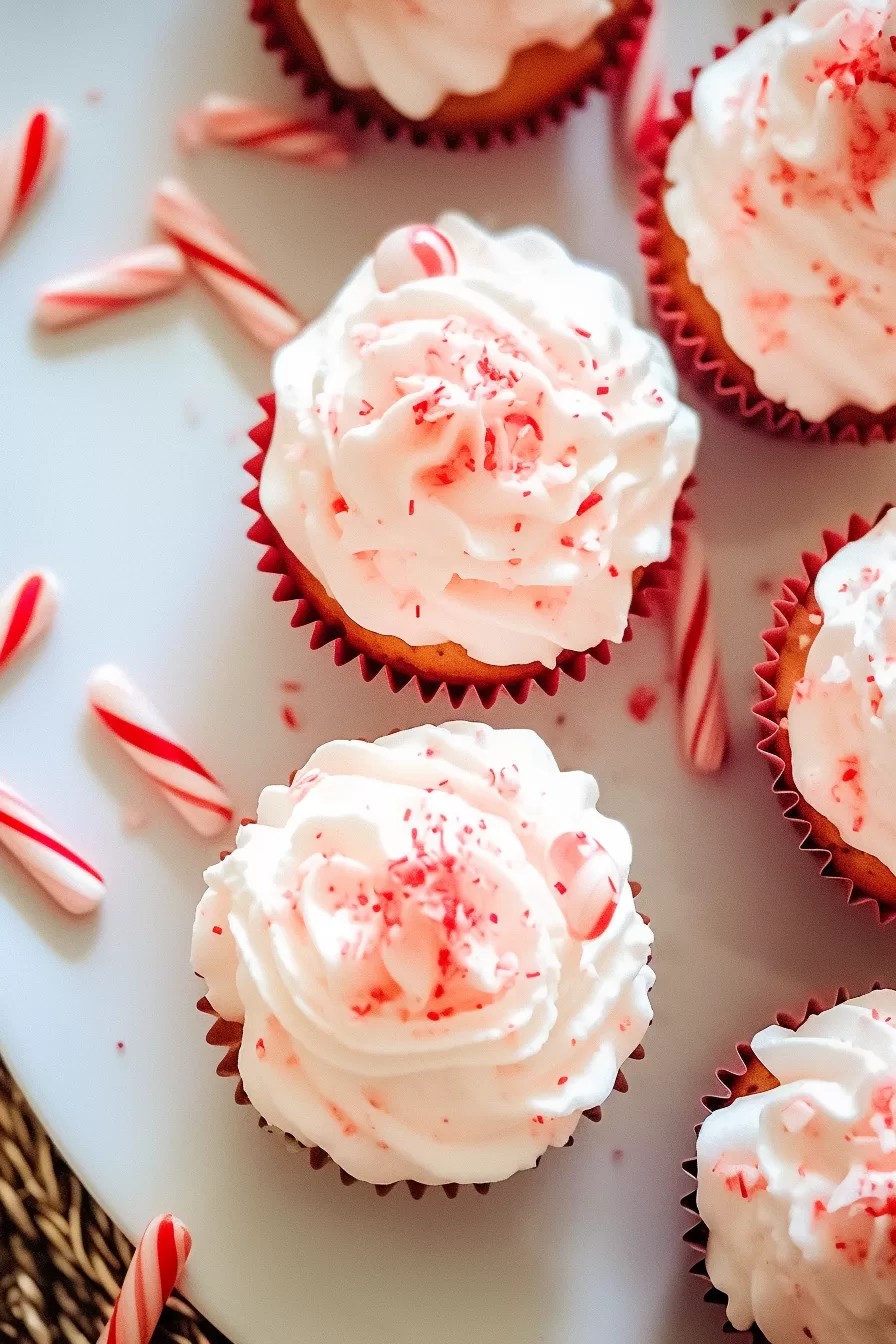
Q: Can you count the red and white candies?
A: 12